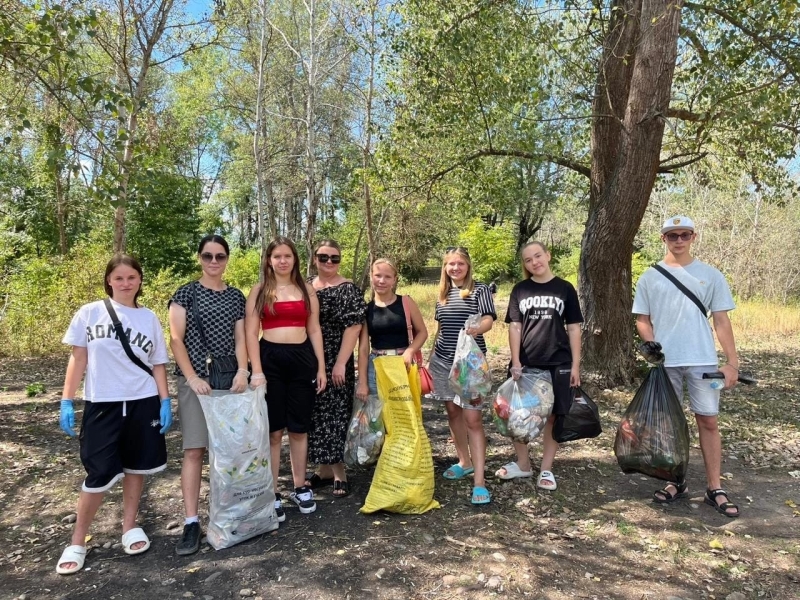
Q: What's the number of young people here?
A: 8